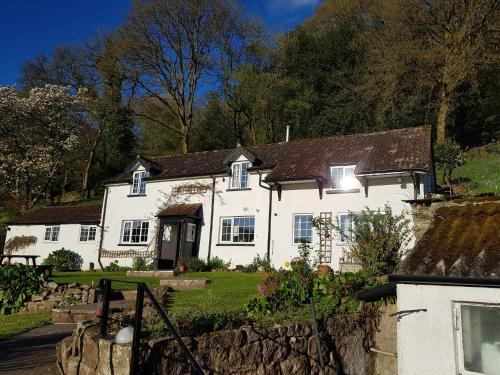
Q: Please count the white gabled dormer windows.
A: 2